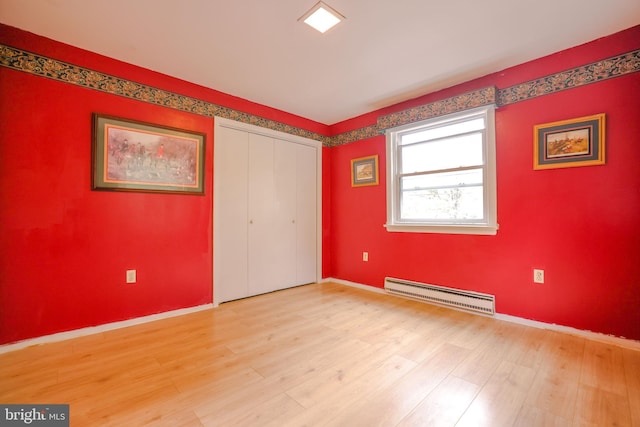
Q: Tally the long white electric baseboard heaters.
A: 1